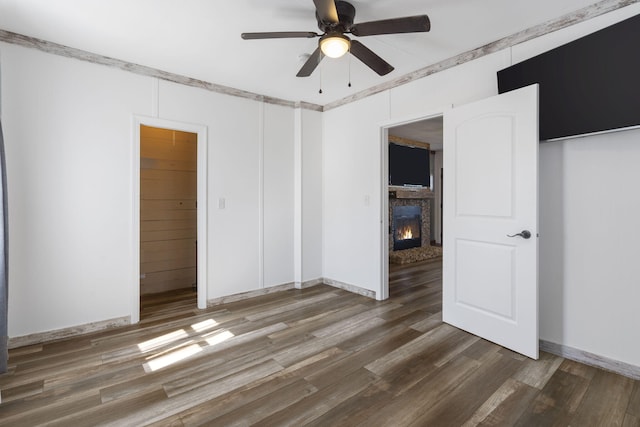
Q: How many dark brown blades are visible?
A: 5